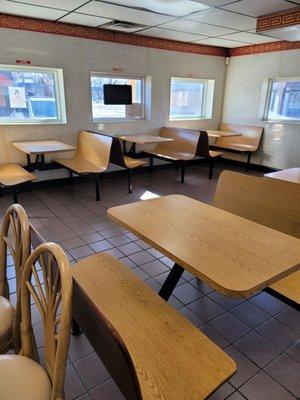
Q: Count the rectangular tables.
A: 5